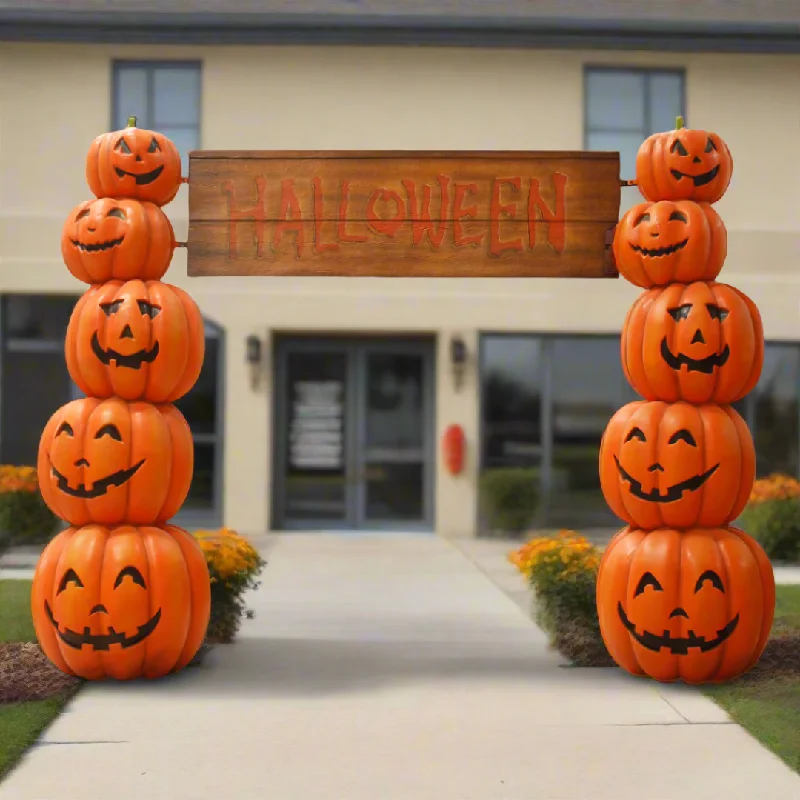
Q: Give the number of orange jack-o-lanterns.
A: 10